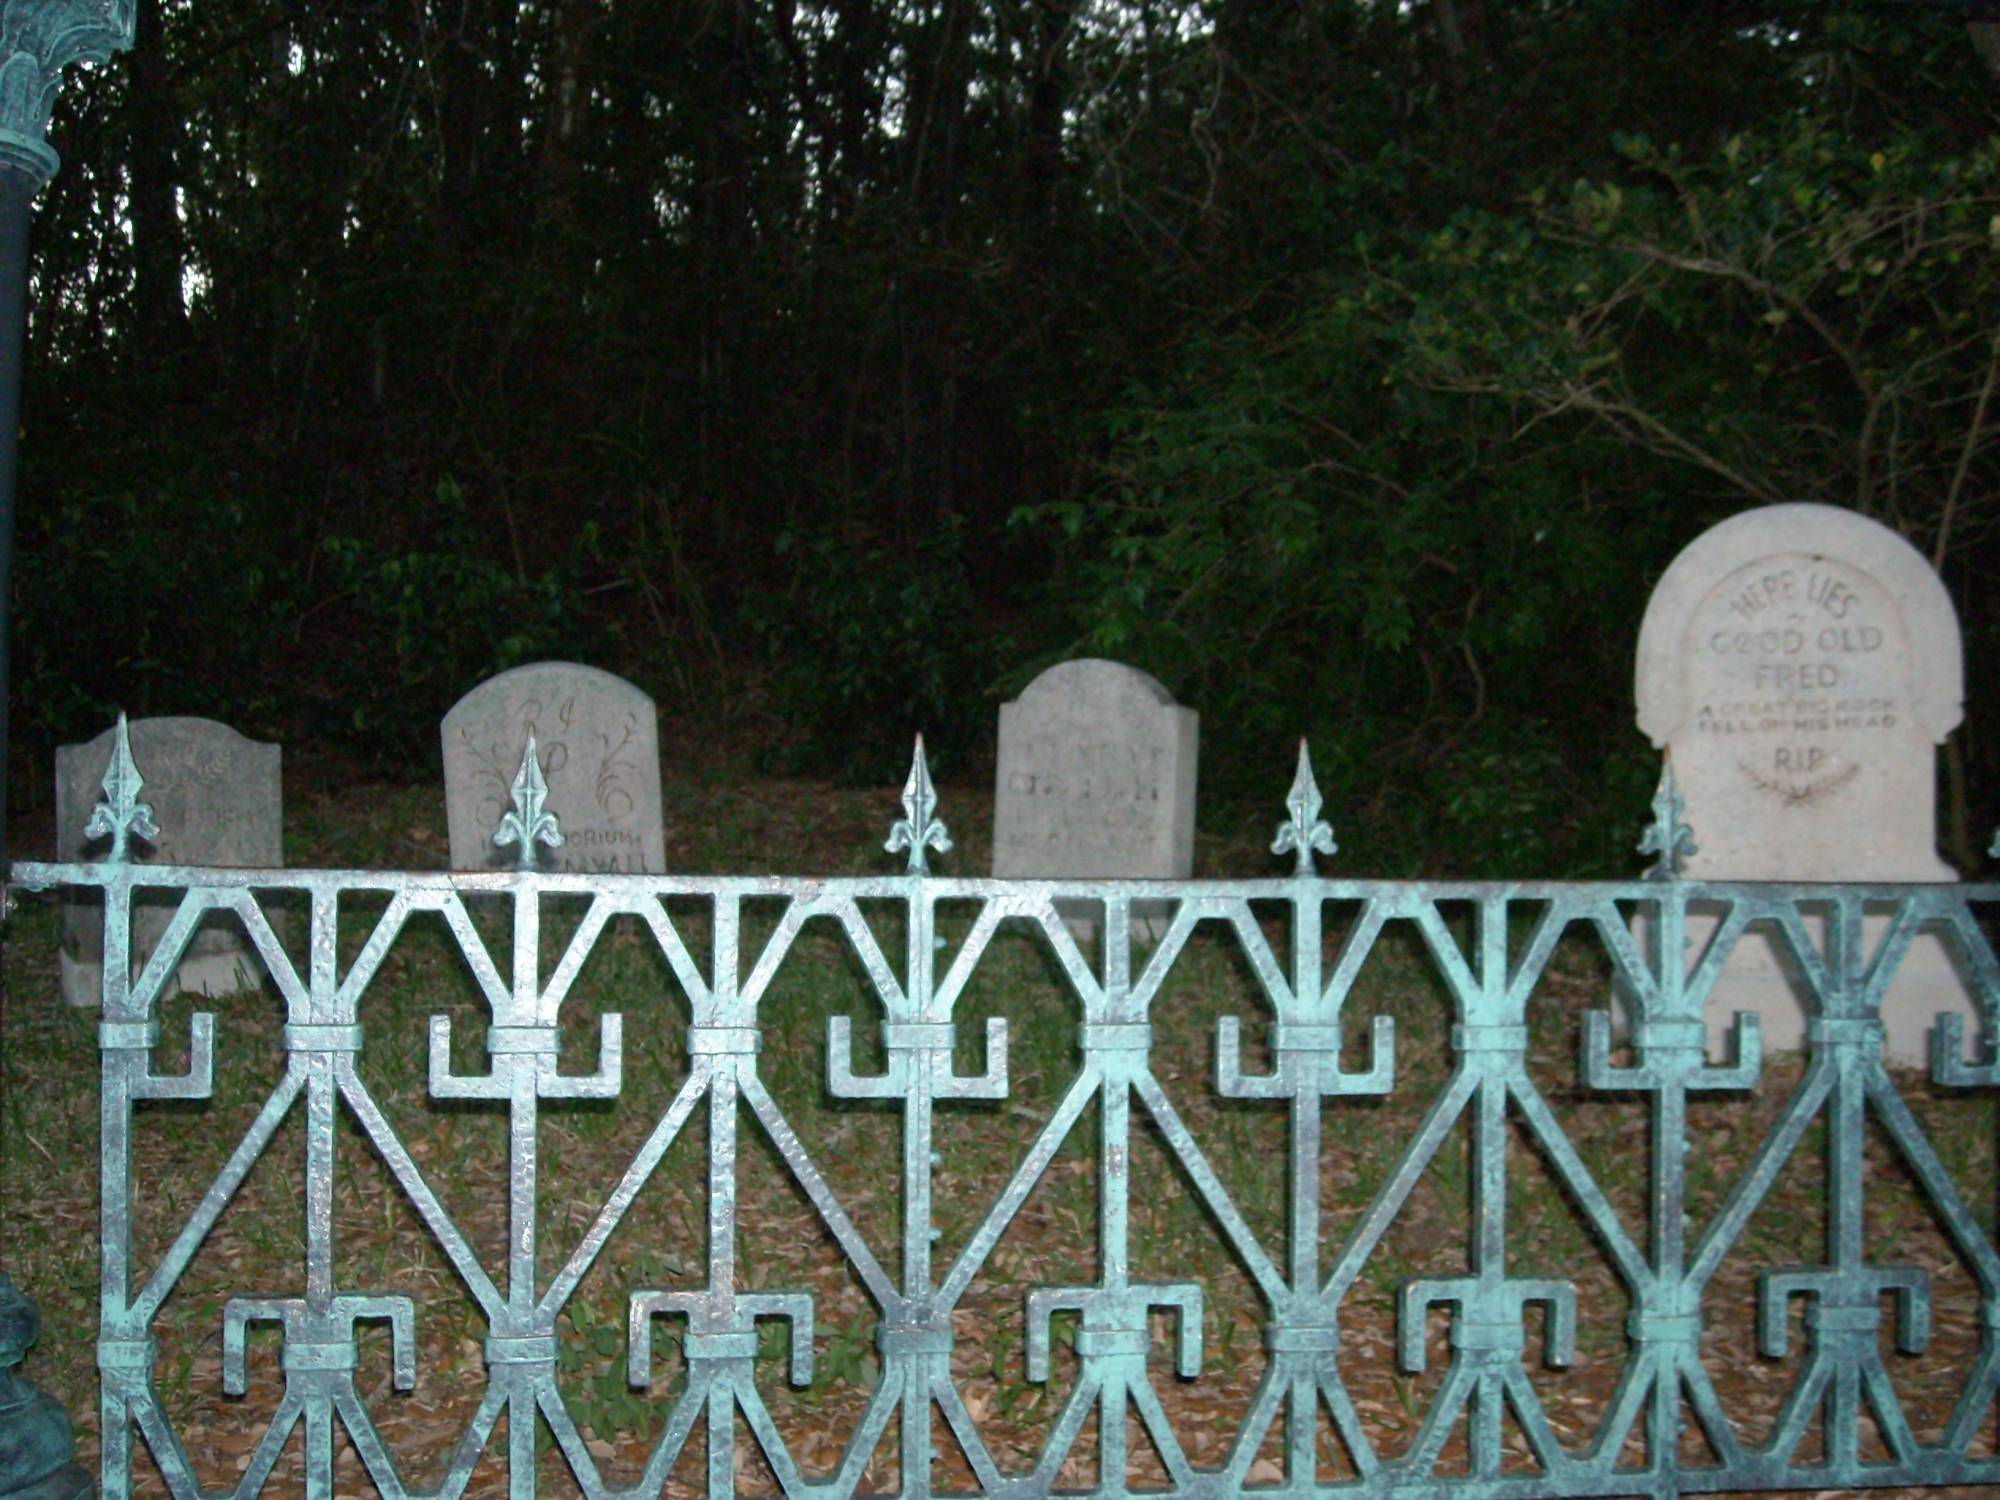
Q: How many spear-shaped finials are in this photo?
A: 5